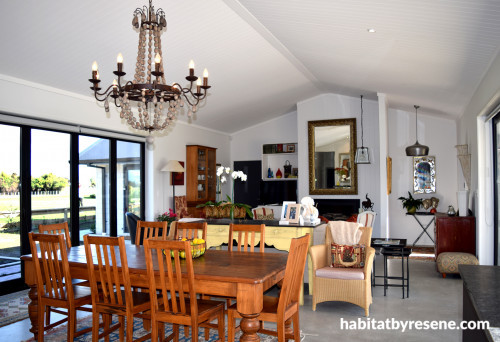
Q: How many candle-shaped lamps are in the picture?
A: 8